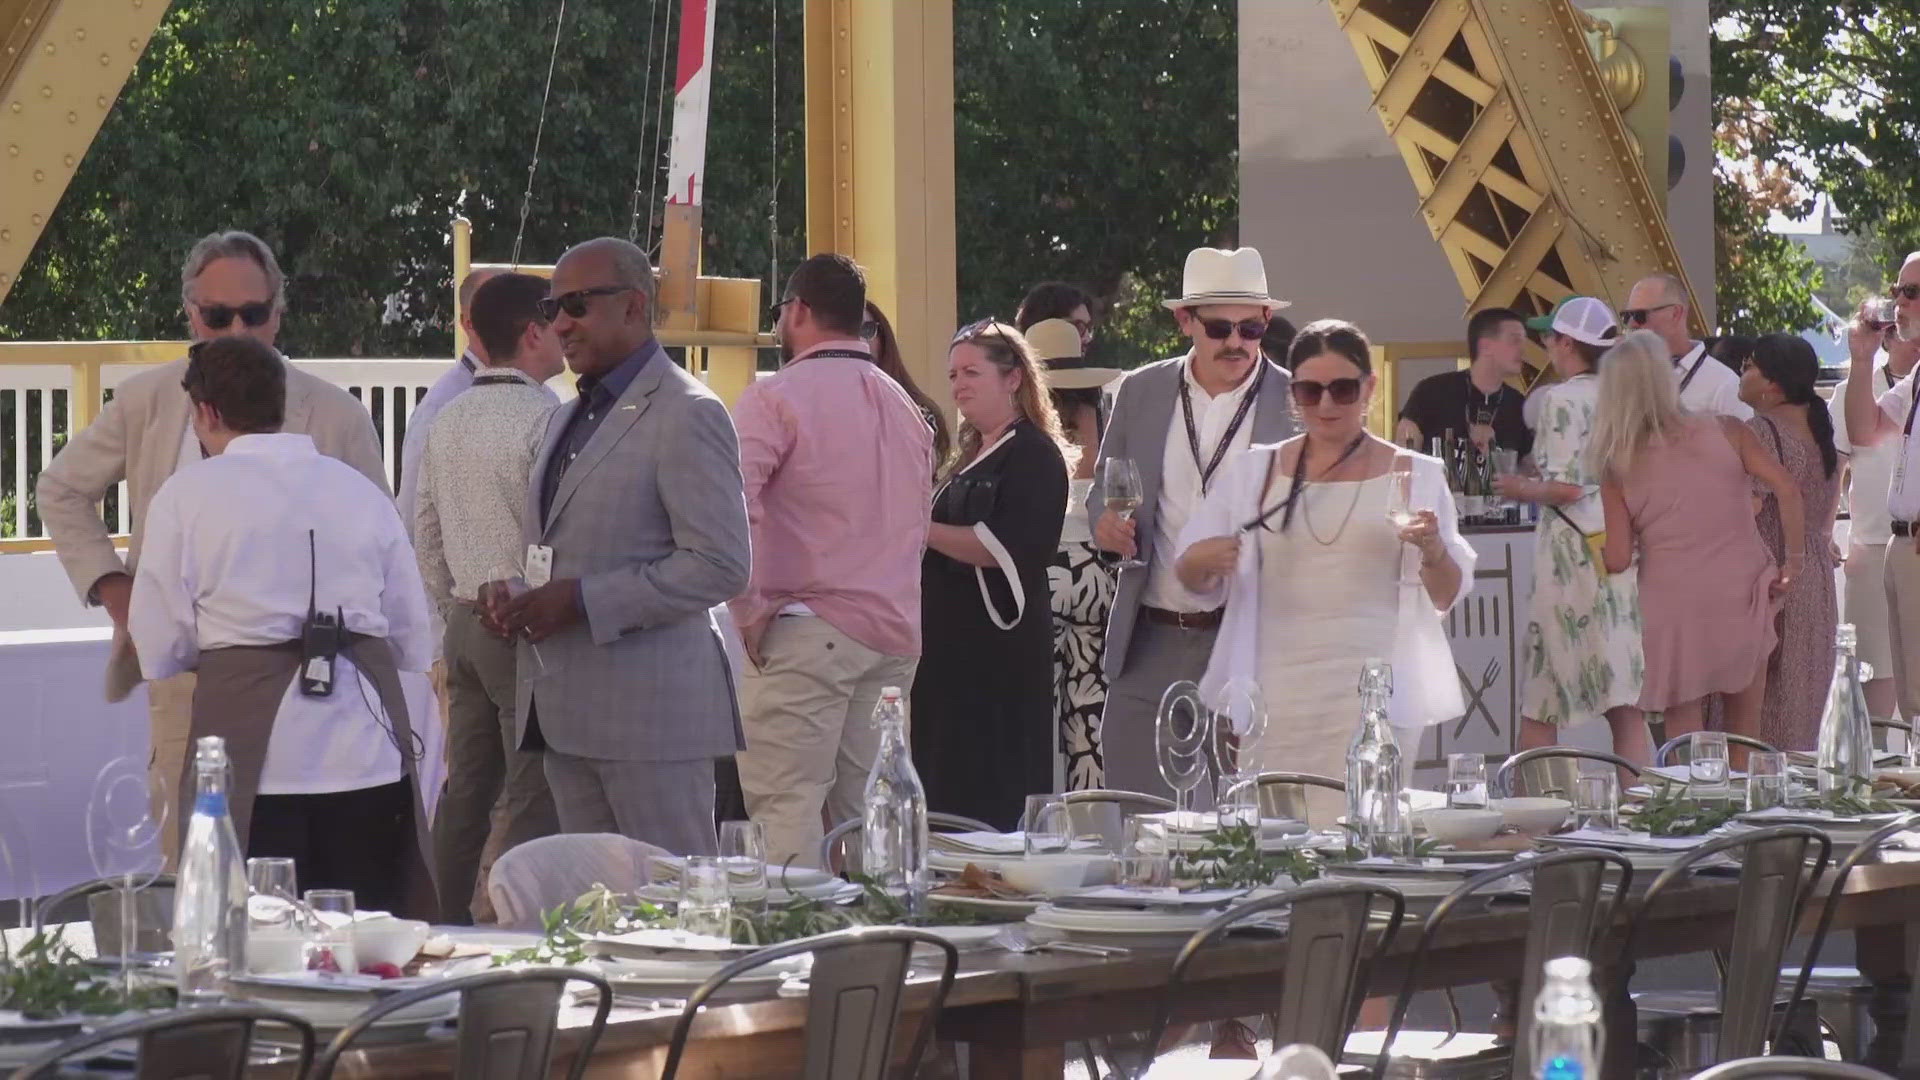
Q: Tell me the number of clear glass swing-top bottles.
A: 5